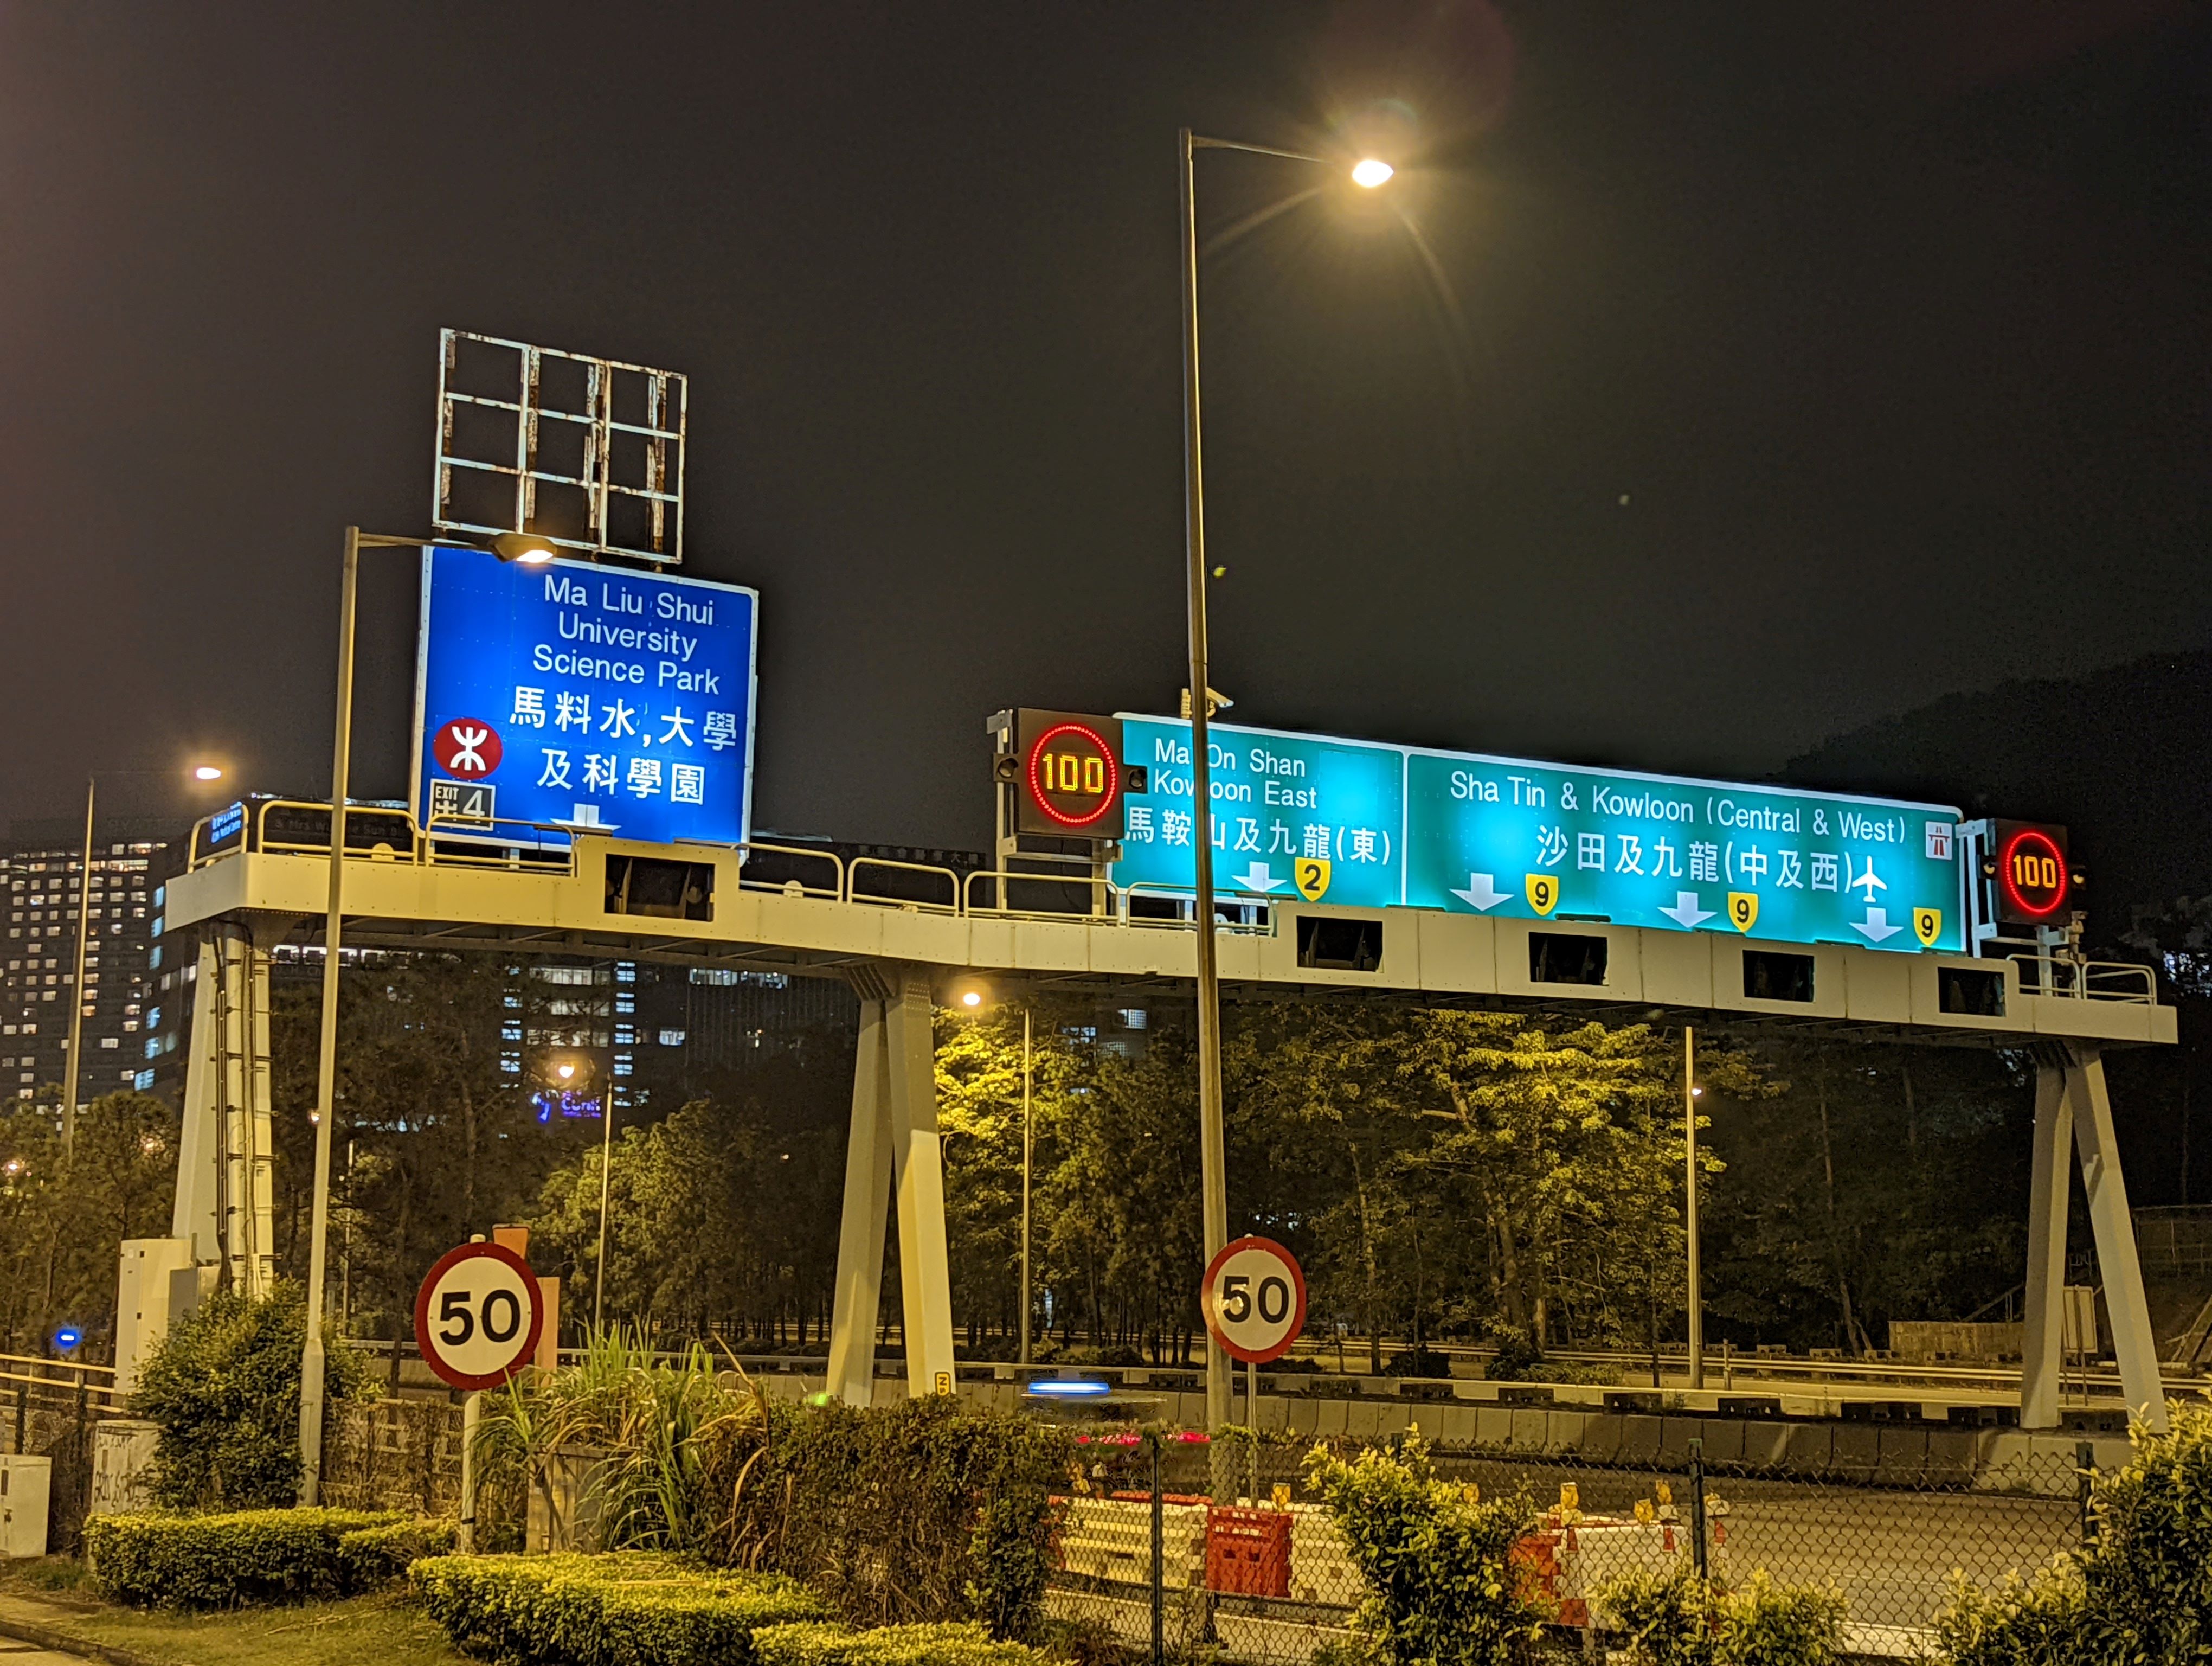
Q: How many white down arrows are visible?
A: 5